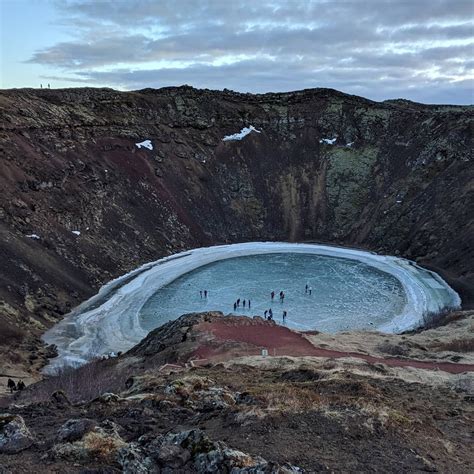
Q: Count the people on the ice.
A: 15